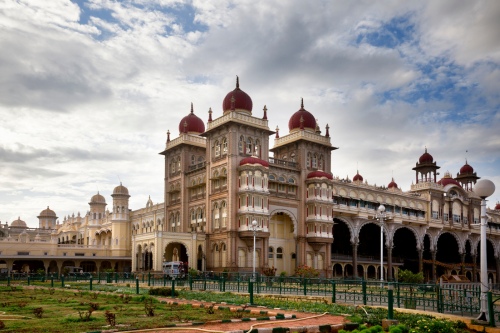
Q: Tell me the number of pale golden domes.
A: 4